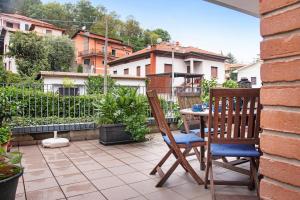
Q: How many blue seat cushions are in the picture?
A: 3